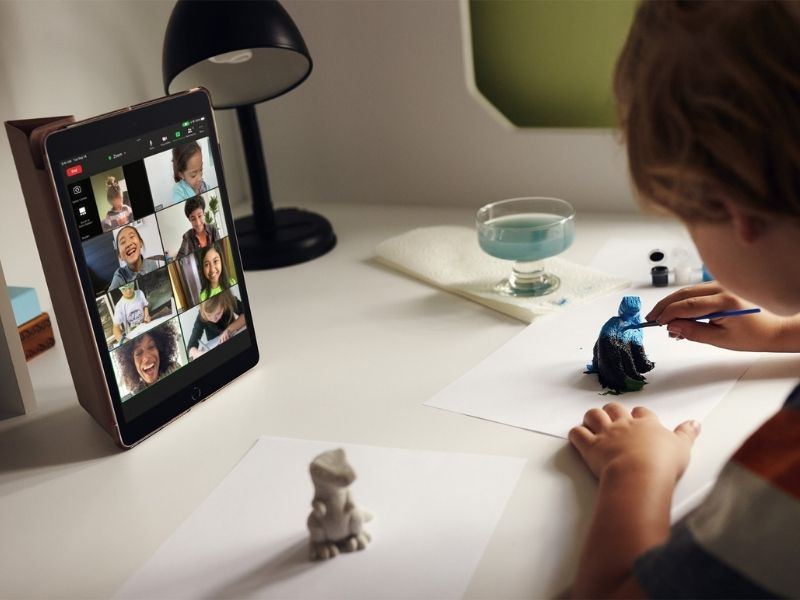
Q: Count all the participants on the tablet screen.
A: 8